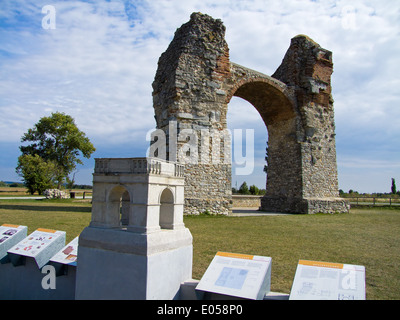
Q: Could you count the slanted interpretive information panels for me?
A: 5